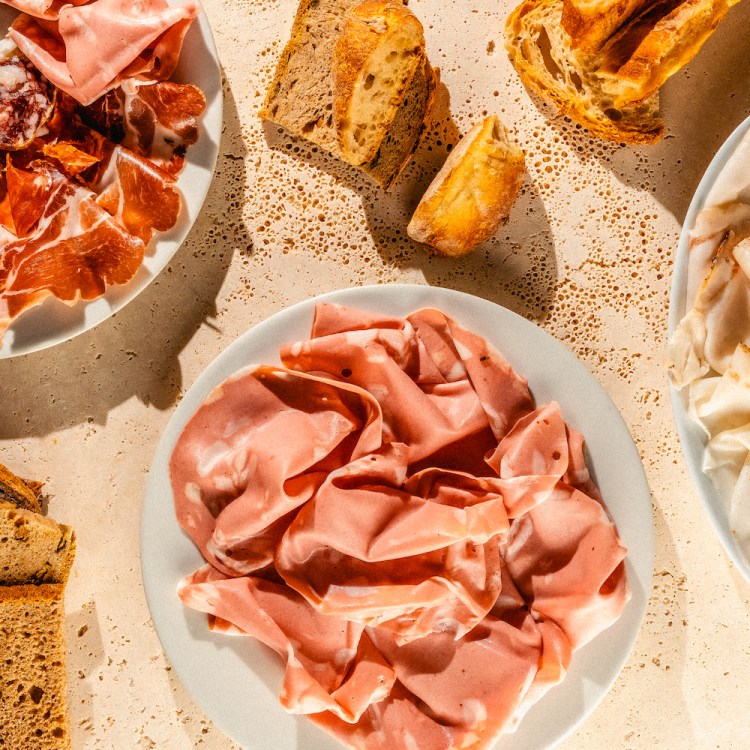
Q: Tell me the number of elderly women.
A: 0